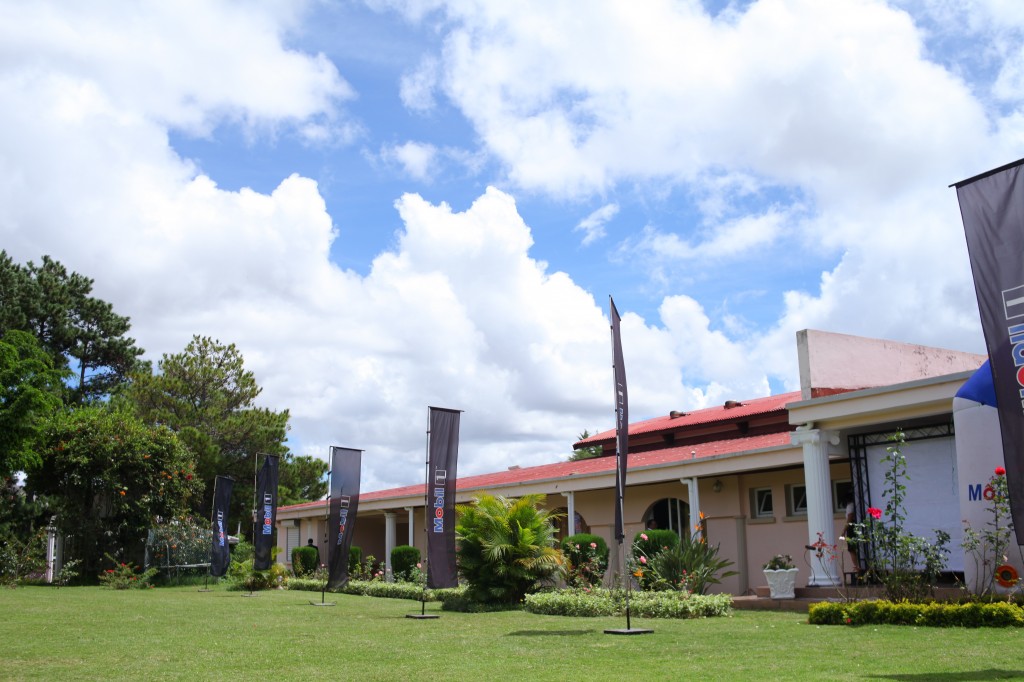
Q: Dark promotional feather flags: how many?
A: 6